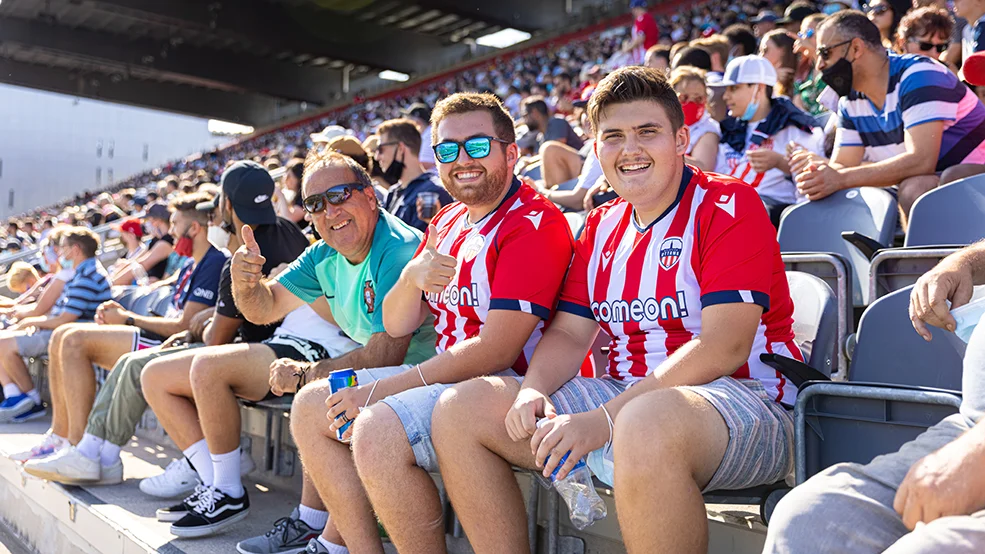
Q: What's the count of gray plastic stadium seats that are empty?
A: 3